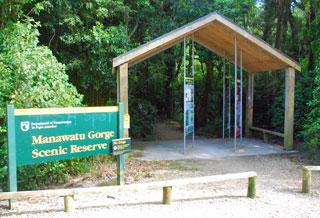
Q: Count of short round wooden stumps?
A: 4